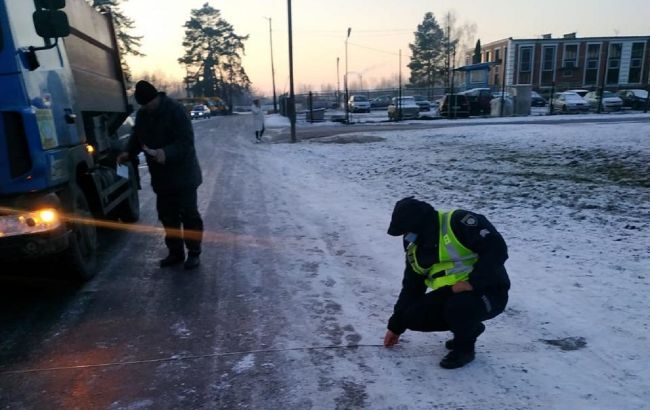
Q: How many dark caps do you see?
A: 2